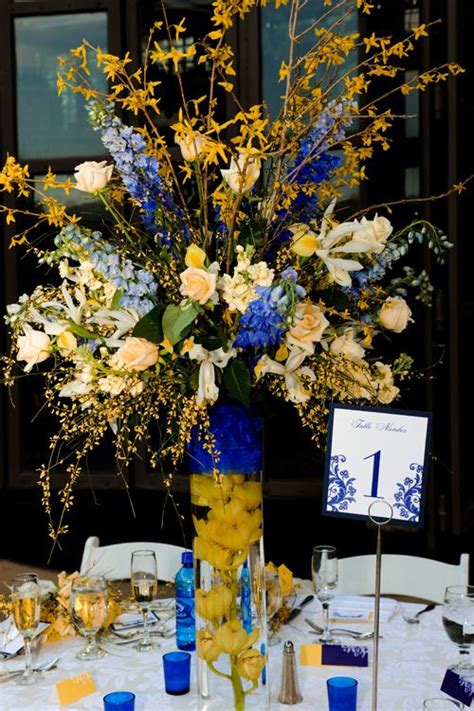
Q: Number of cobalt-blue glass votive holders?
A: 3